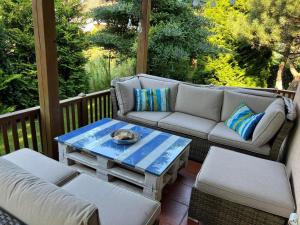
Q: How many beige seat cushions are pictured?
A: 6